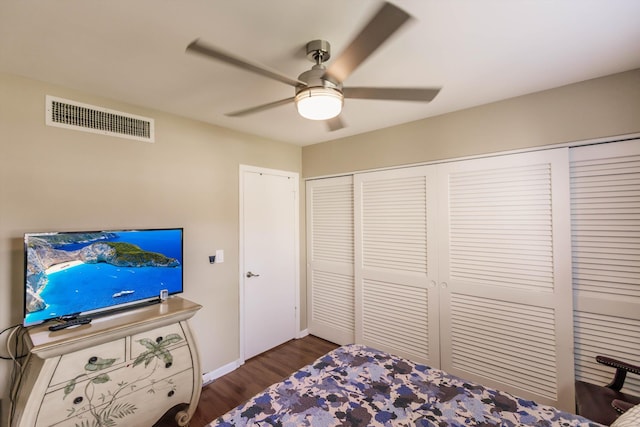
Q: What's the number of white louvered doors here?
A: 4